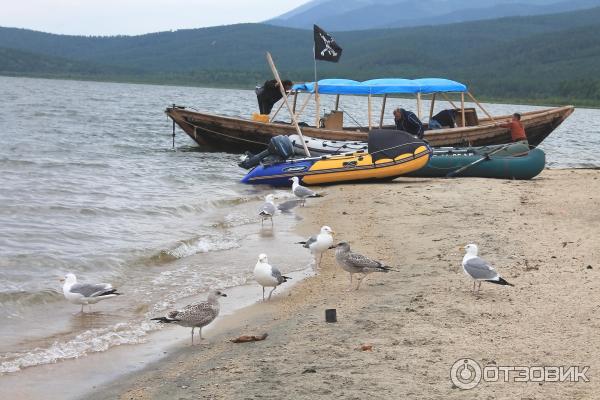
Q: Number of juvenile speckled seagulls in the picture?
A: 2